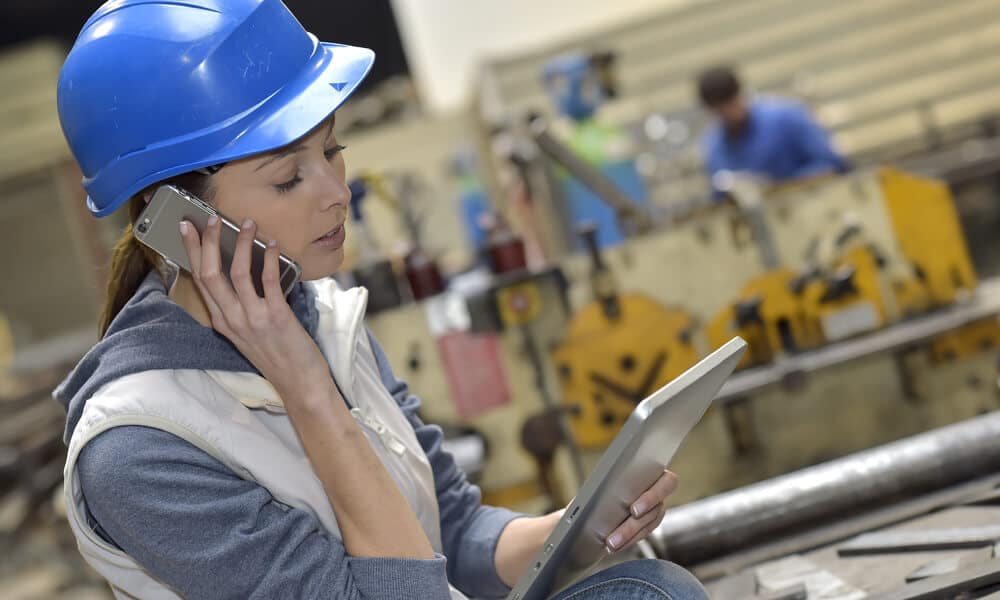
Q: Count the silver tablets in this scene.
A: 1